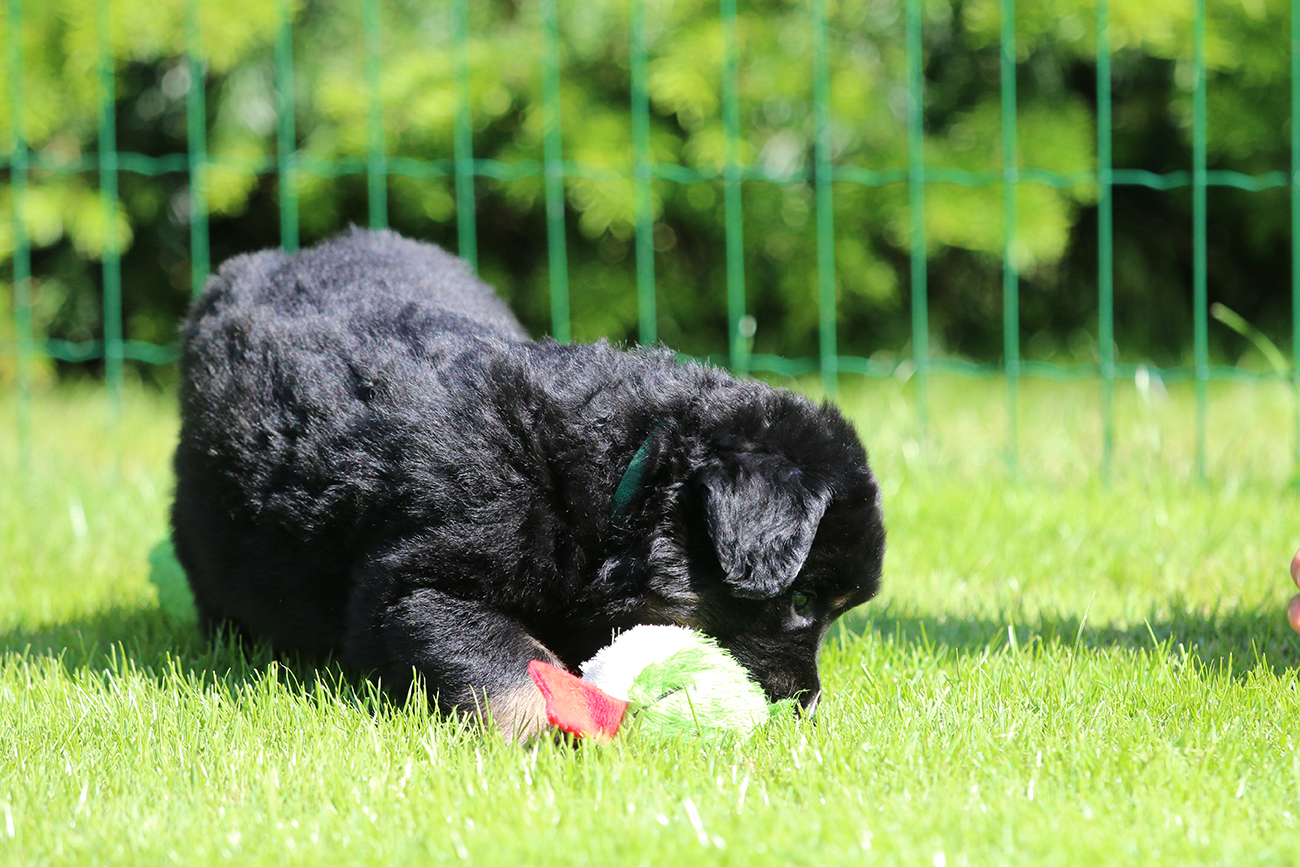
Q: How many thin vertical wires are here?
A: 15